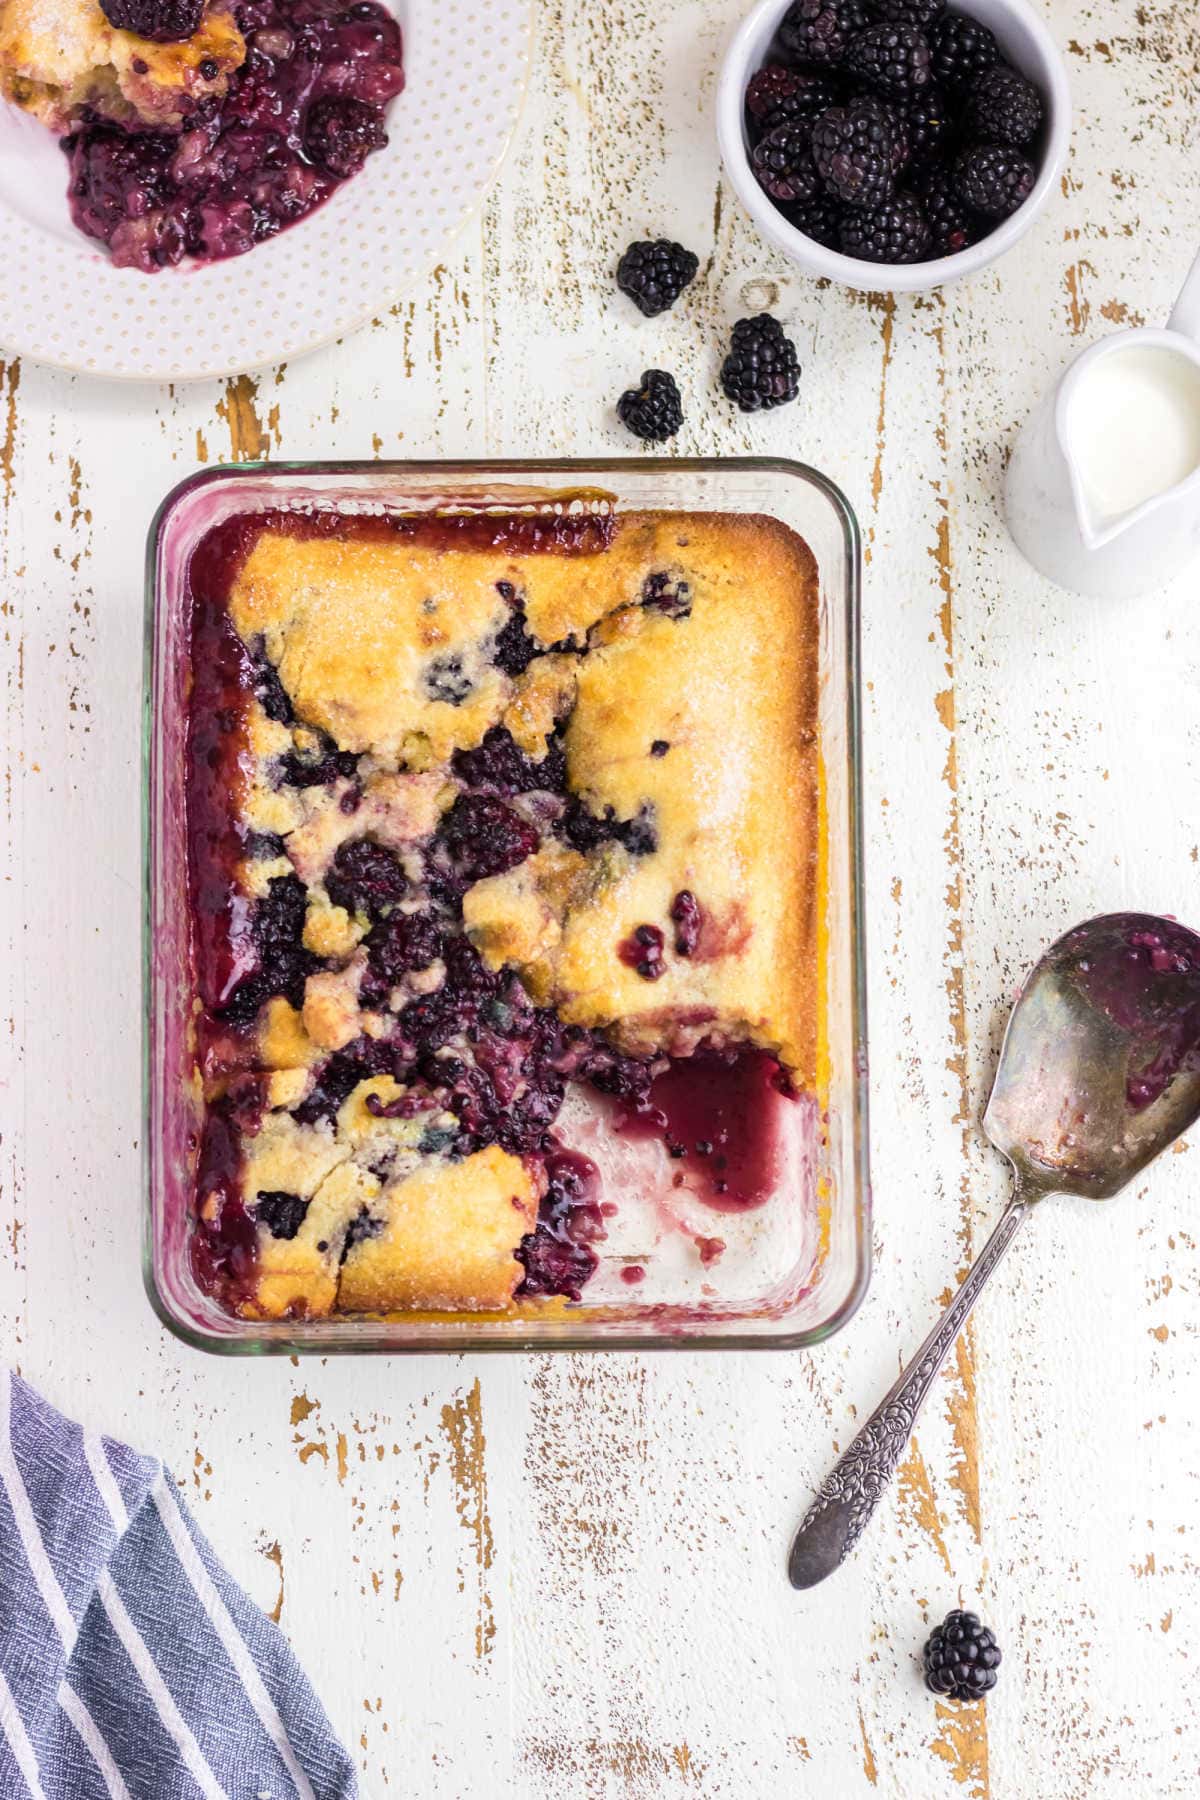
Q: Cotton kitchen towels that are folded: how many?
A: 1